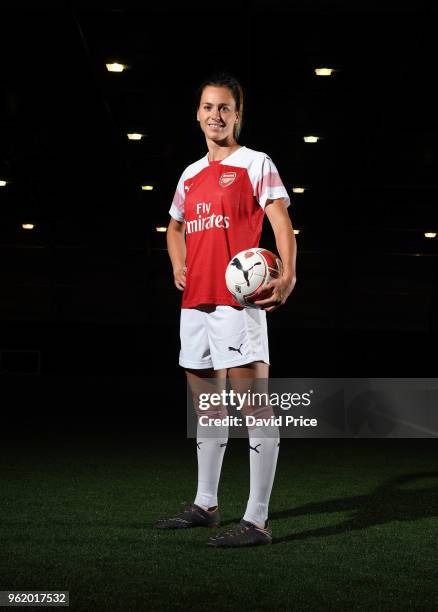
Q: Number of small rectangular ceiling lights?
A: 11